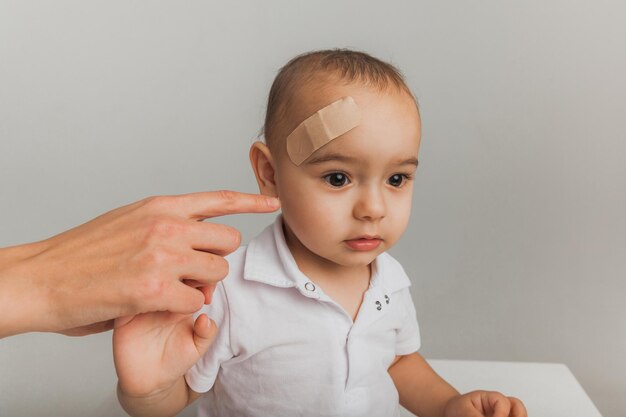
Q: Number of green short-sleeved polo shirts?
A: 0